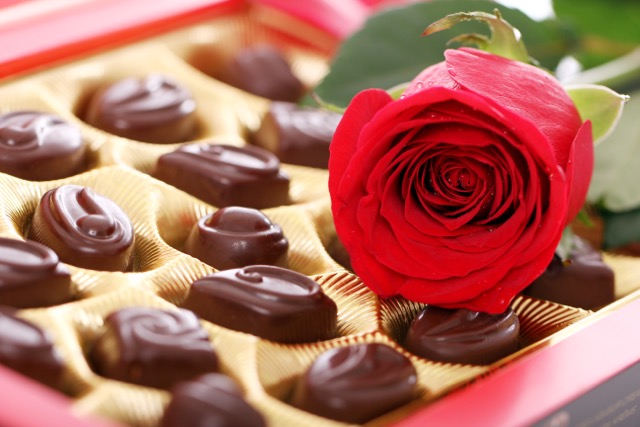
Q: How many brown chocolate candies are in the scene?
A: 15